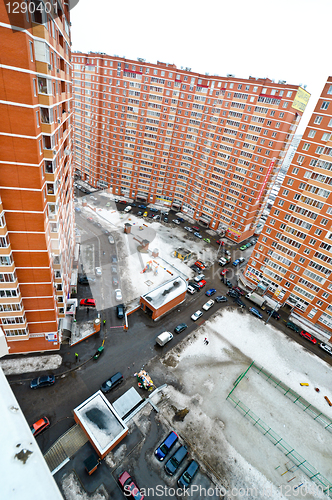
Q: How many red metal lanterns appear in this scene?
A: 0